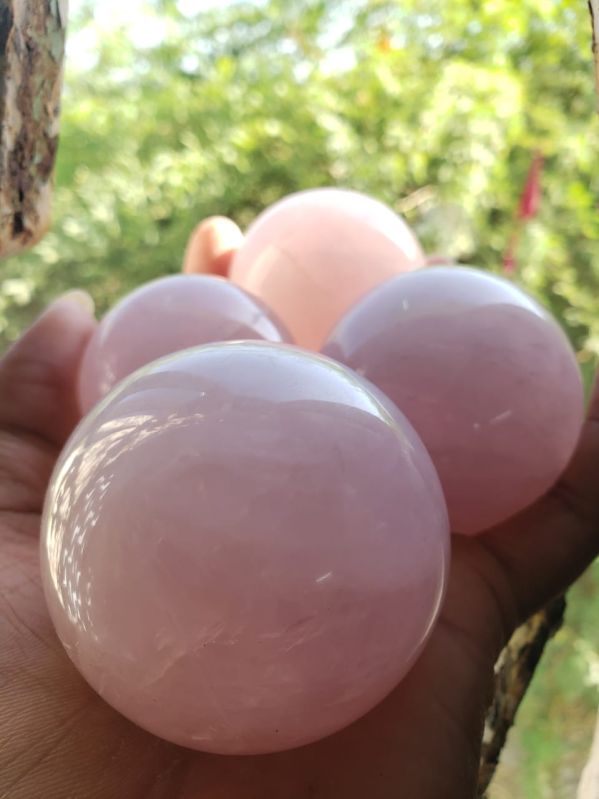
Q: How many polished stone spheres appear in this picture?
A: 4